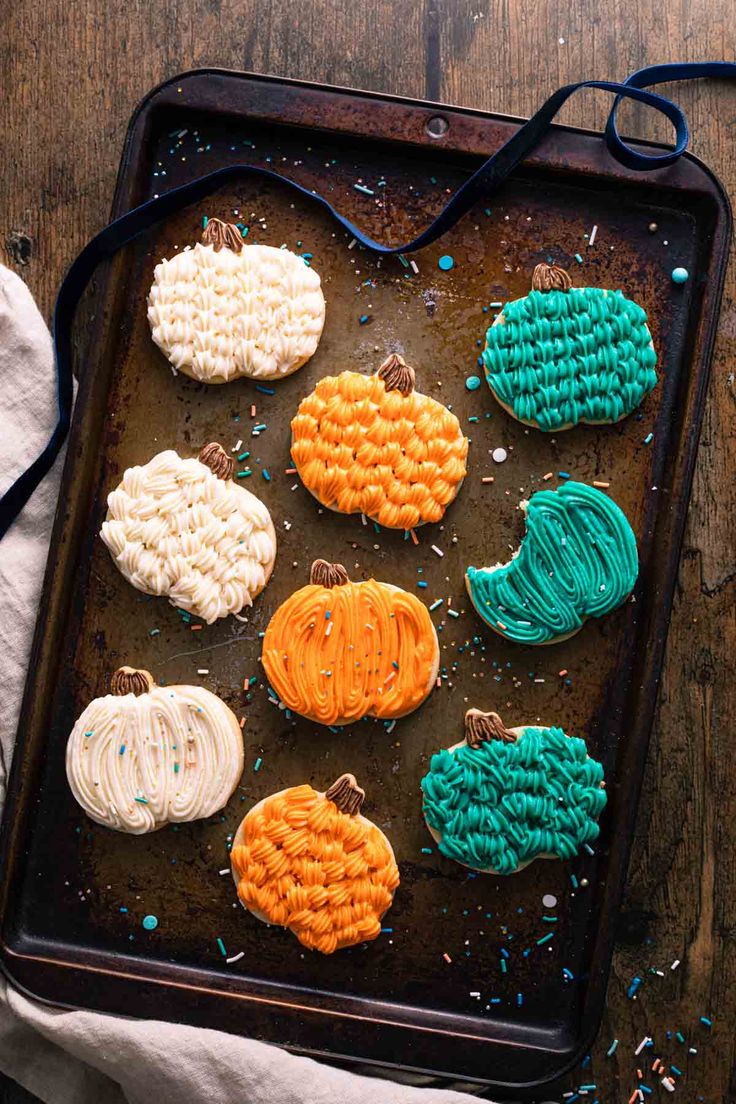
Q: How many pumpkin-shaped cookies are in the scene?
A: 9